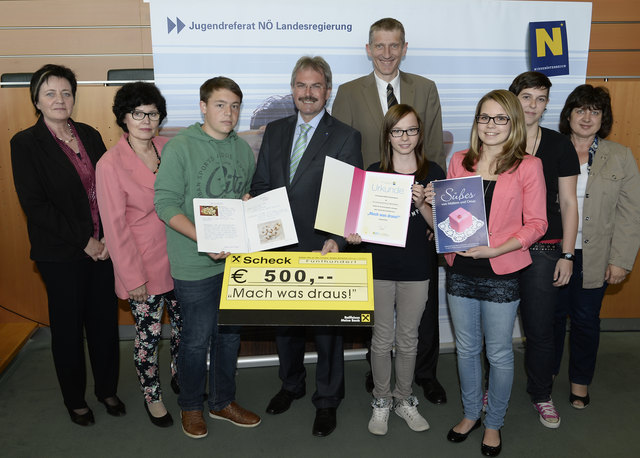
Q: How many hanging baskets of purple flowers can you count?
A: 0